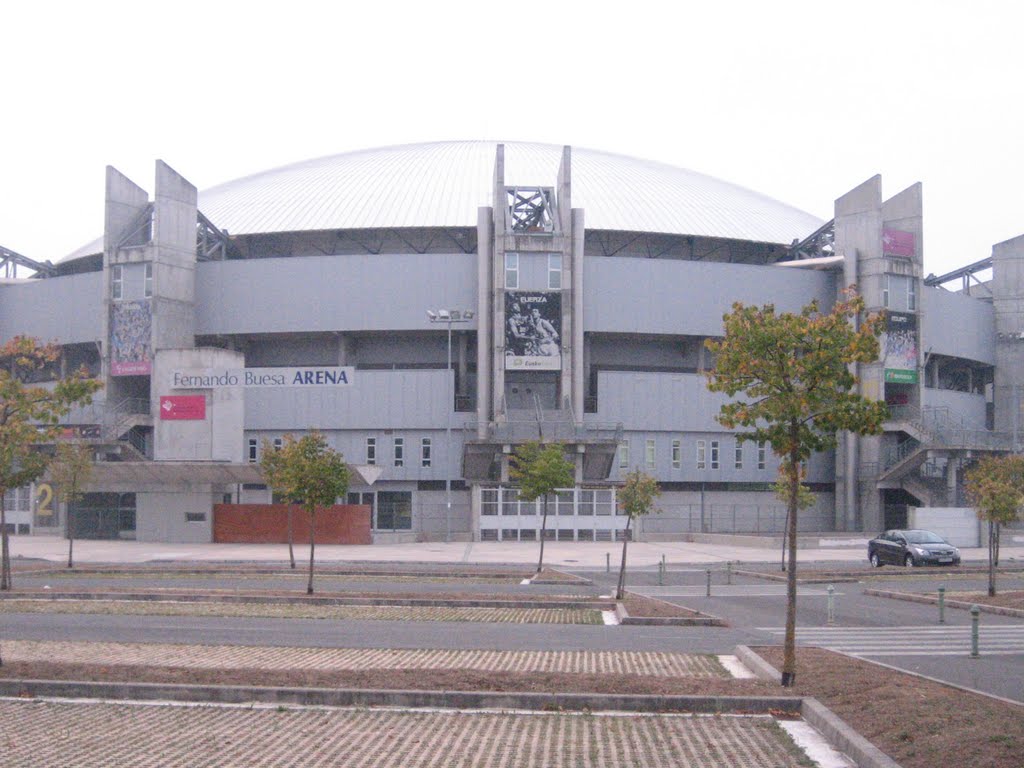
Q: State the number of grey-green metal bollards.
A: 8